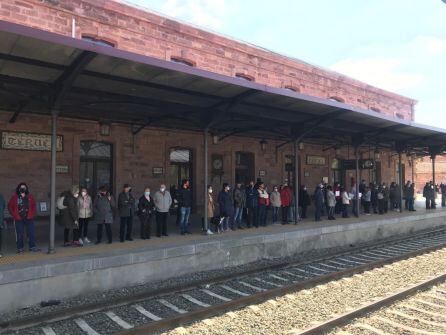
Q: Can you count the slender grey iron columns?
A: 6